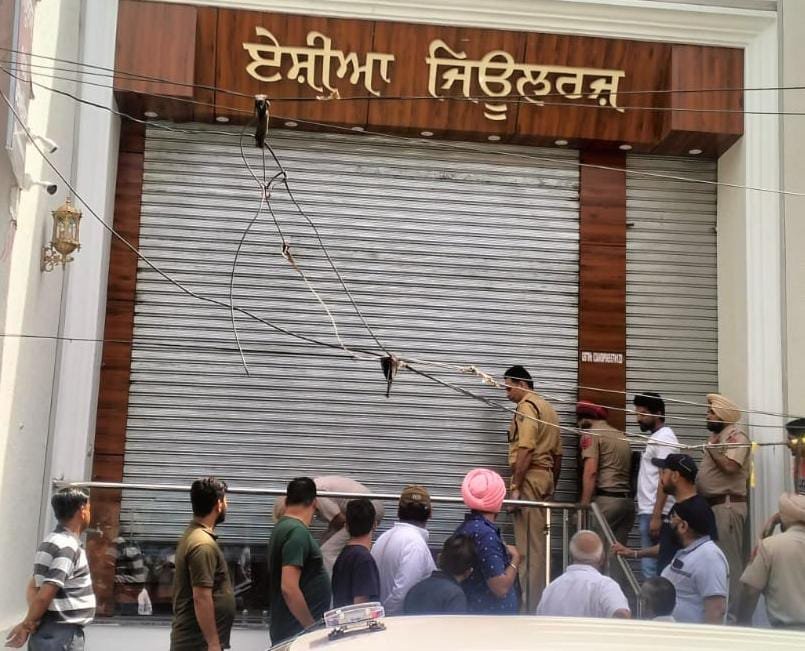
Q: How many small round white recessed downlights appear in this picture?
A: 9